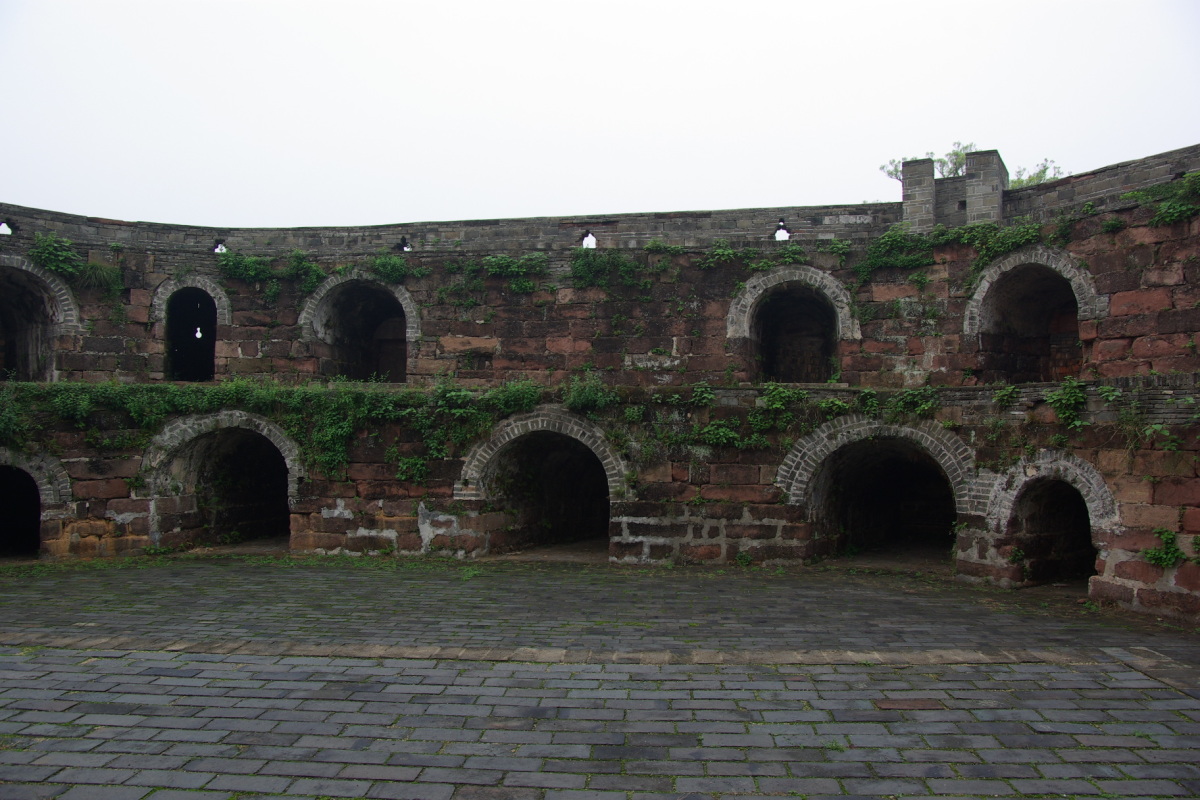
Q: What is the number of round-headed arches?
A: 10